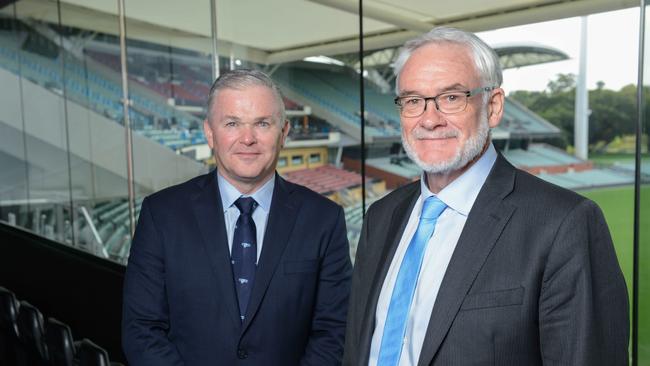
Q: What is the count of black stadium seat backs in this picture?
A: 4